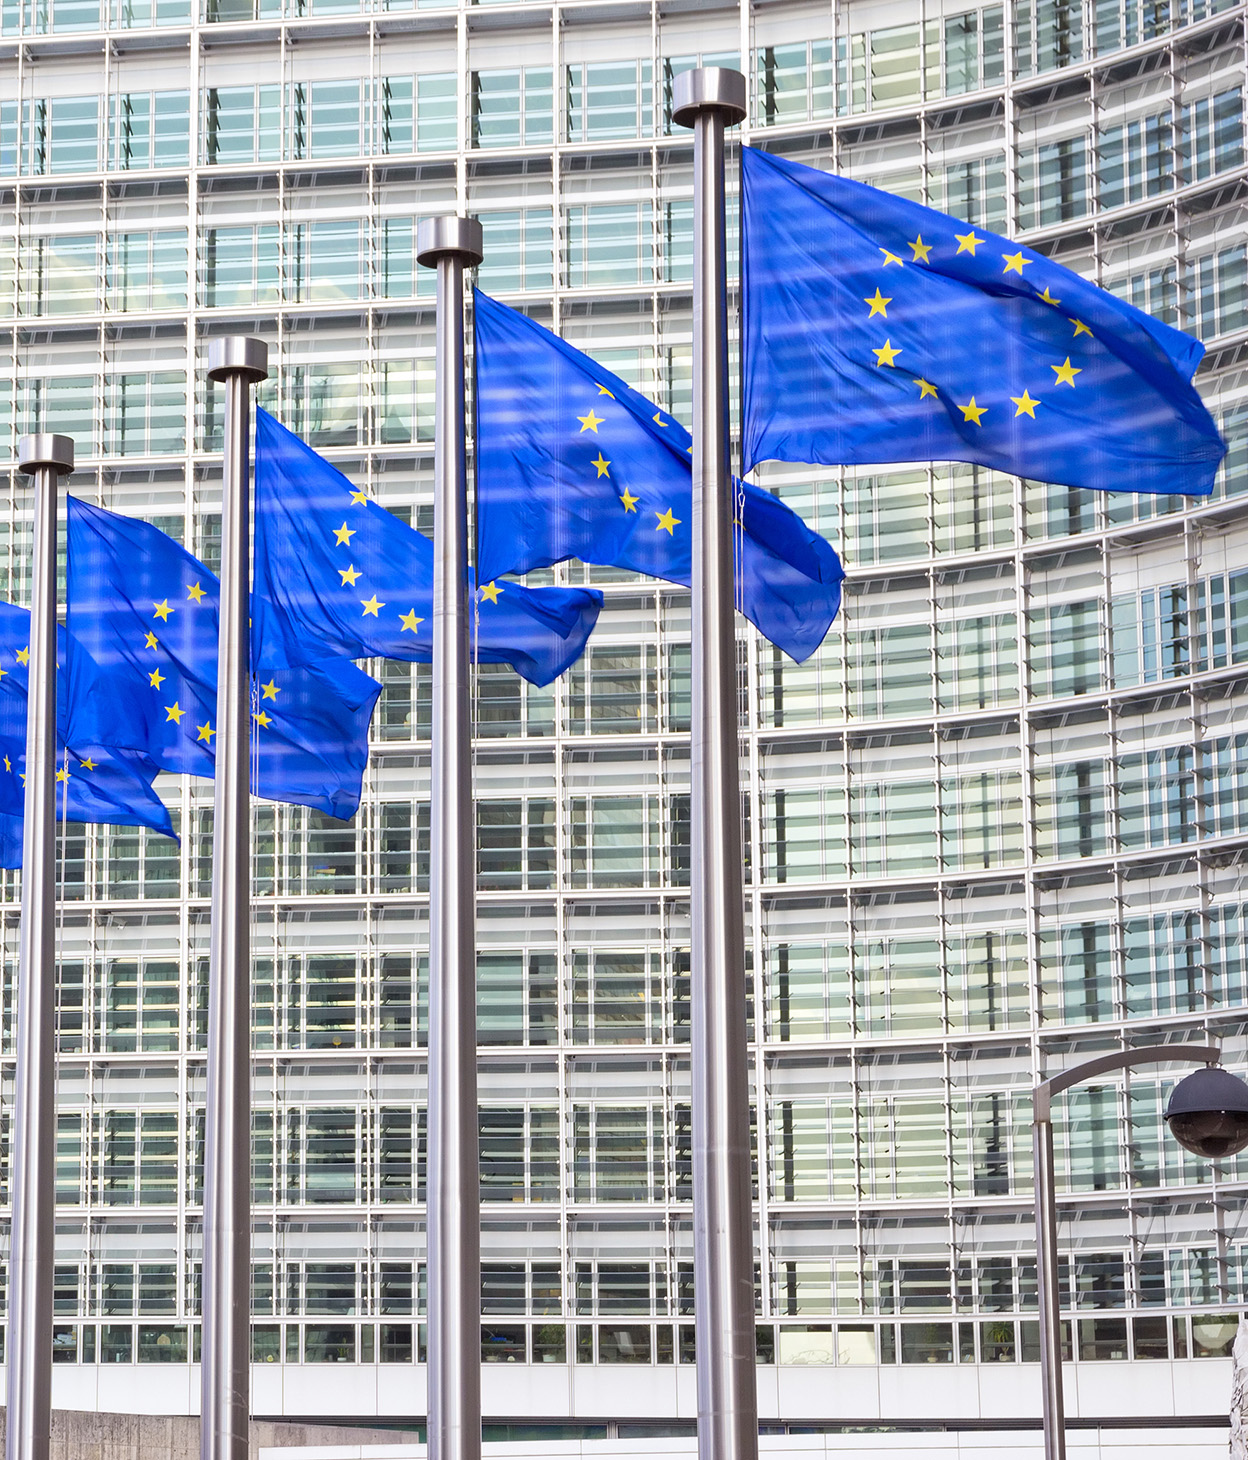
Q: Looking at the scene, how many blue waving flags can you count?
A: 5